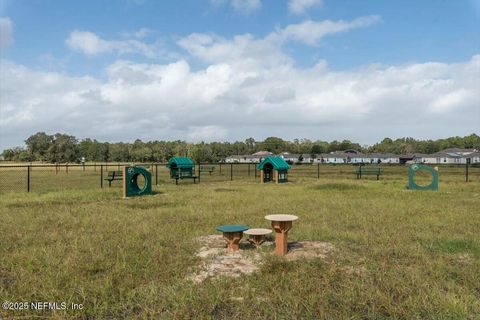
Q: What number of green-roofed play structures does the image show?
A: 2